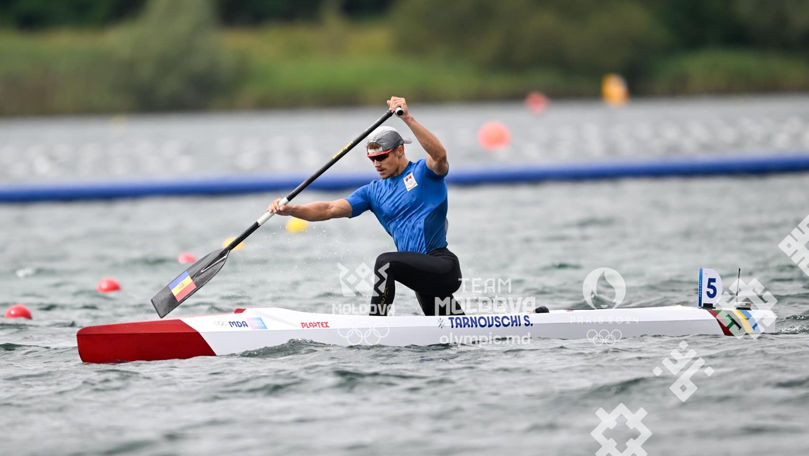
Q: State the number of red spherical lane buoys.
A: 5